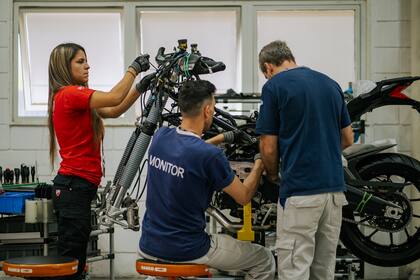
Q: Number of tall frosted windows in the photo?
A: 3